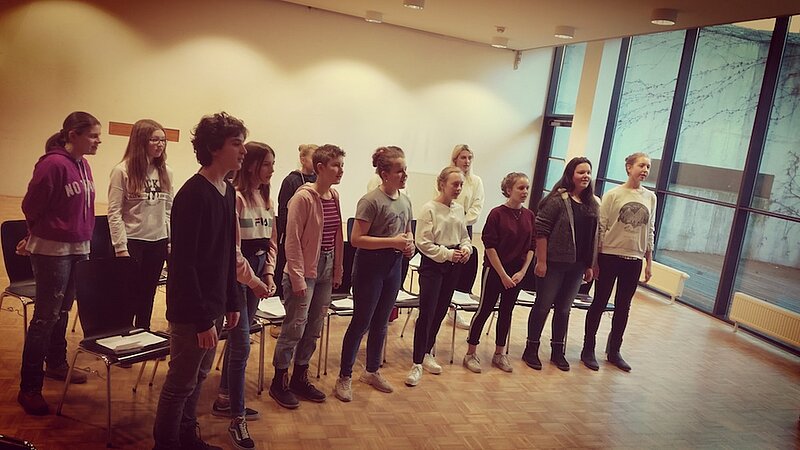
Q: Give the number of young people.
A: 12